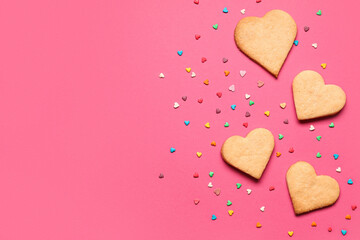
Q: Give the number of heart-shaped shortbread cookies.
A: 4